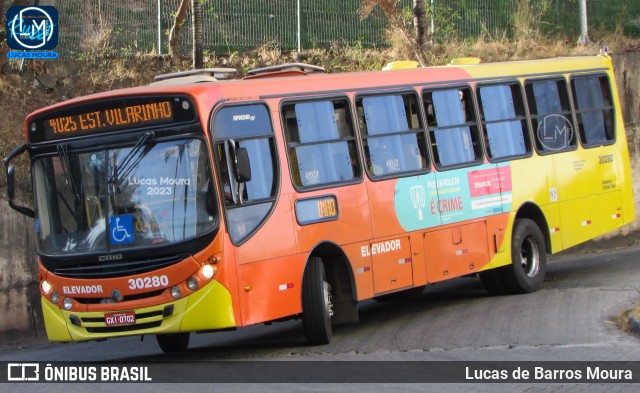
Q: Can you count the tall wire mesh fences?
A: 1